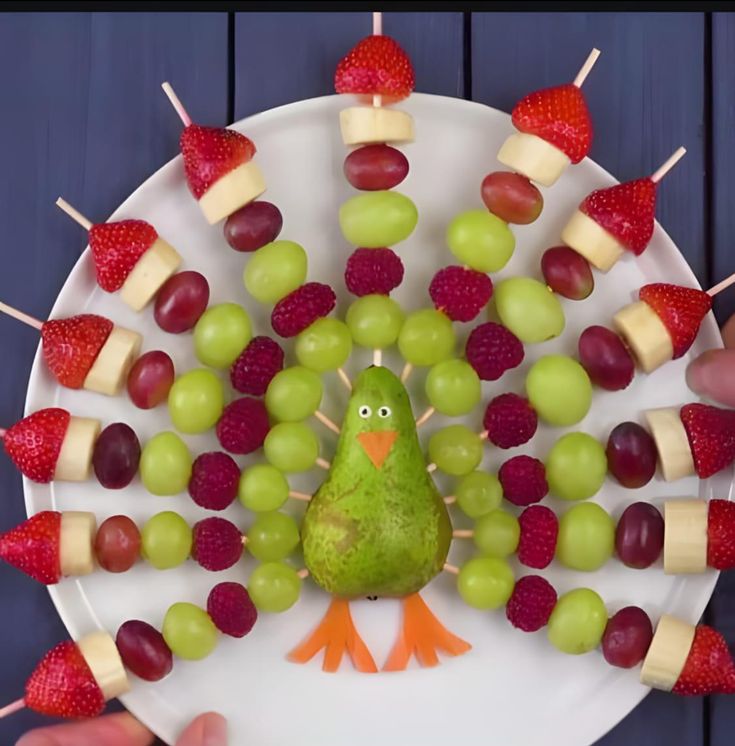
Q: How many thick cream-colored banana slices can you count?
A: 13